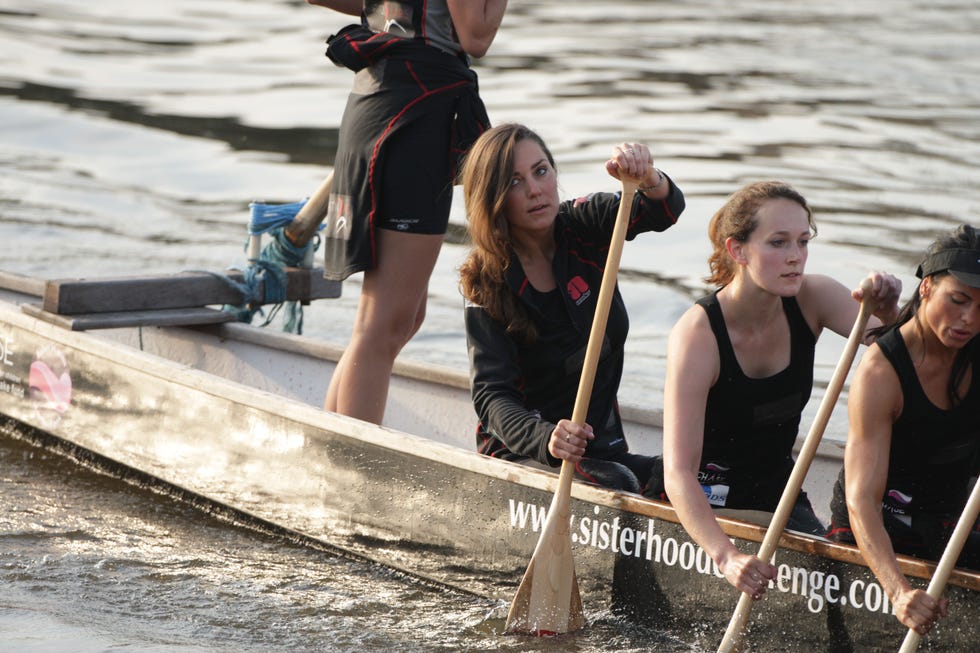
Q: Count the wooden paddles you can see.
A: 3